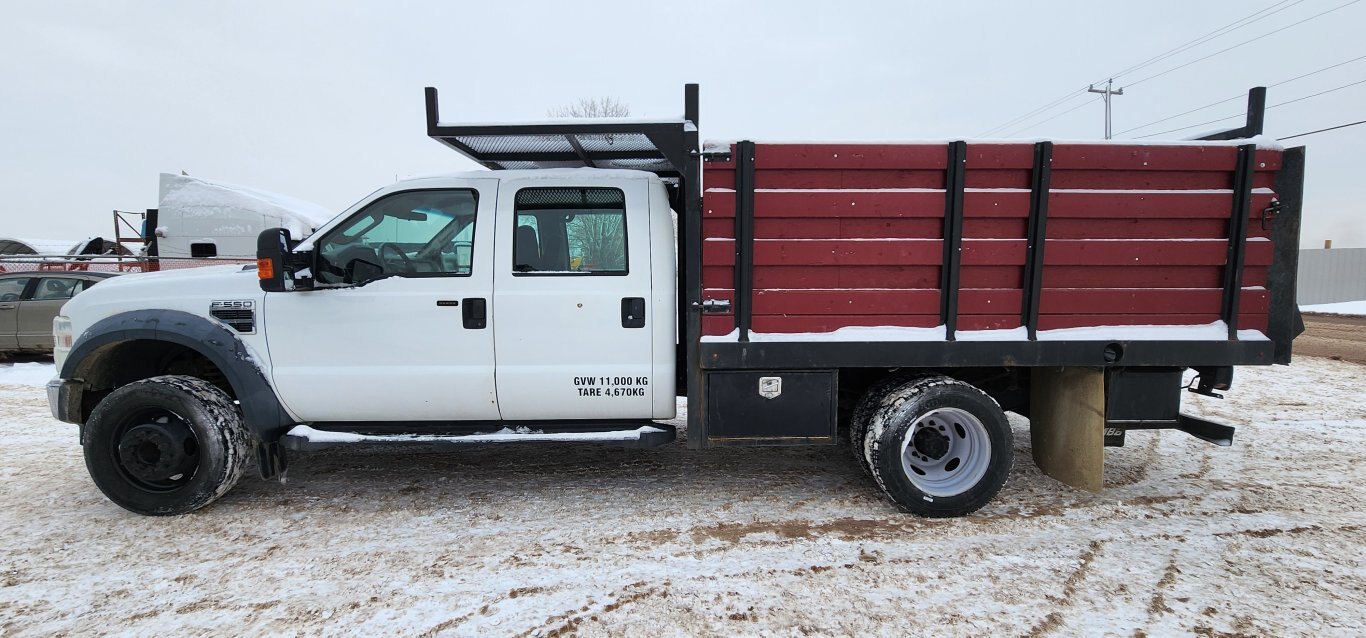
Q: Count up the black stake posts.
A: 4